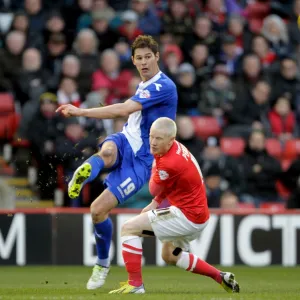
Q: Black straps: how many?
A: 2